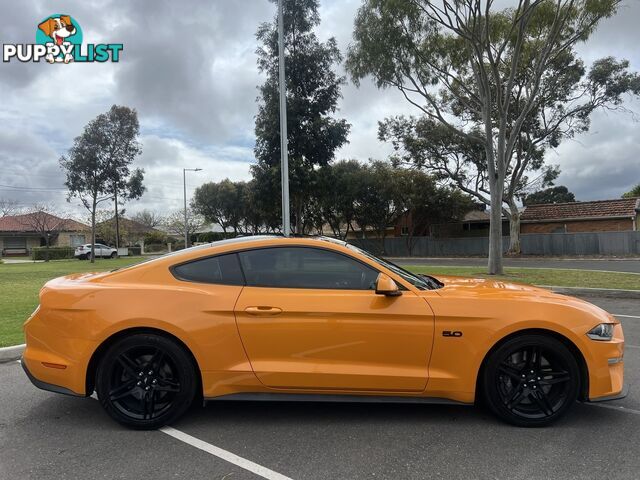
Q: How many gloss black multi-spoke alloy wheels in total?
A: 2